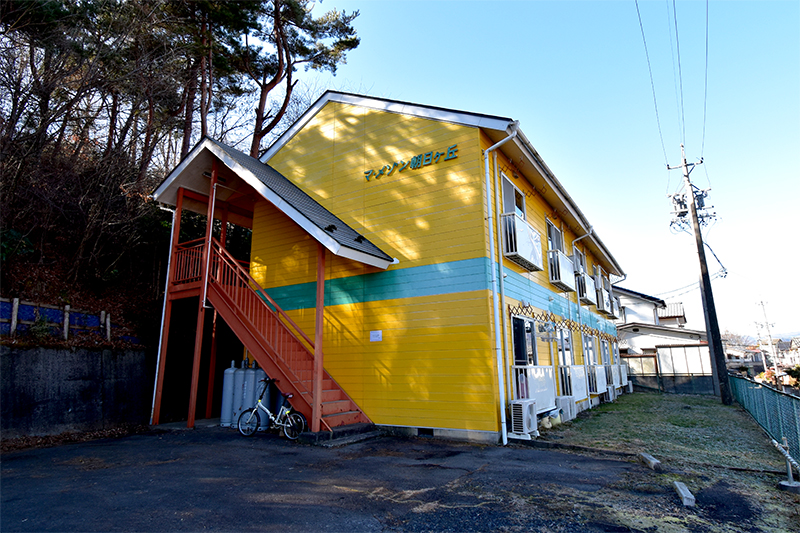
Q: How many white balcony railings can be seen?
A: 10